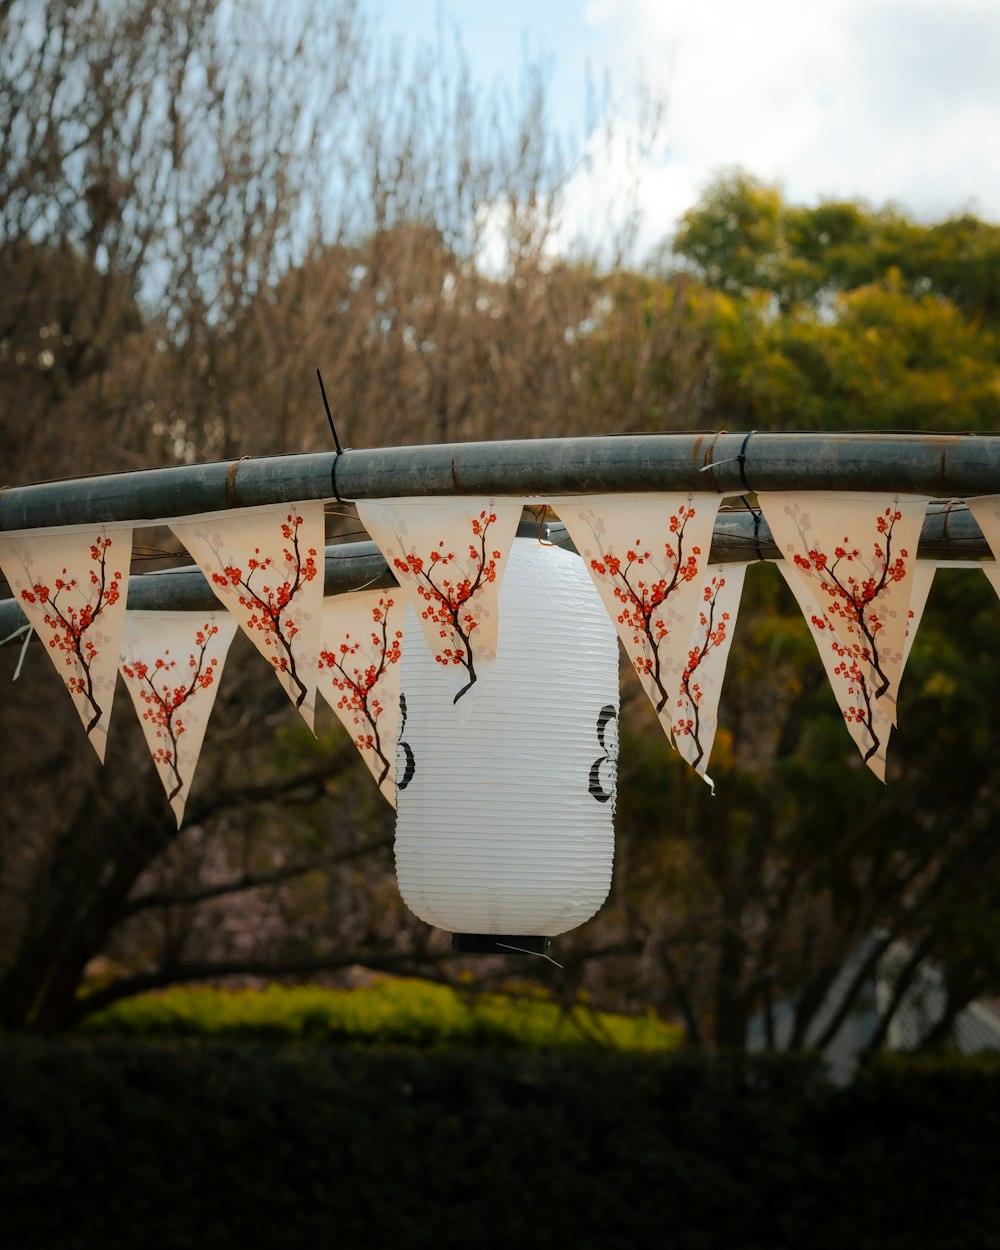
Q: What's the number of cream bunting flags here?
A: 11